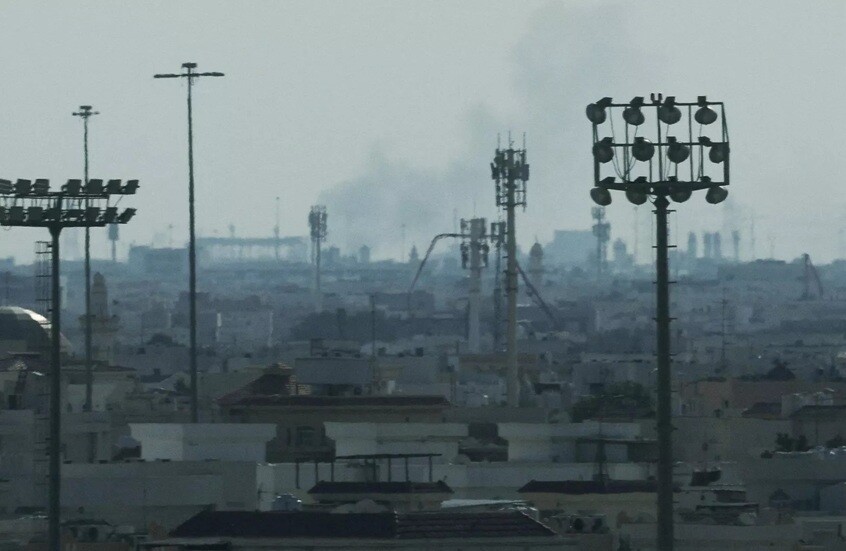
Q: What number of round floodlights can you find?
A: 12